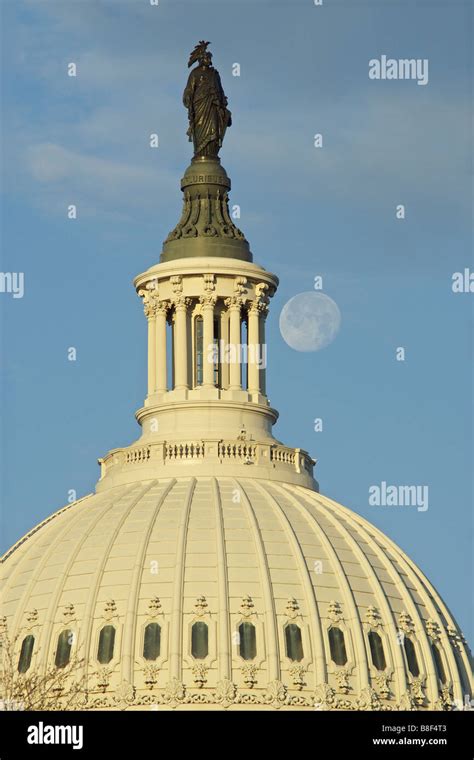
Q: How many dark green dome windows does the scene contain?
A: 11